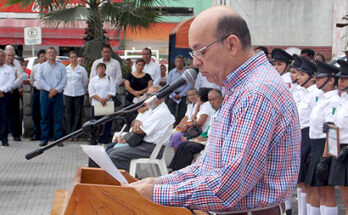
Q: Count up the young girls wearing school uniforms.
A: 5